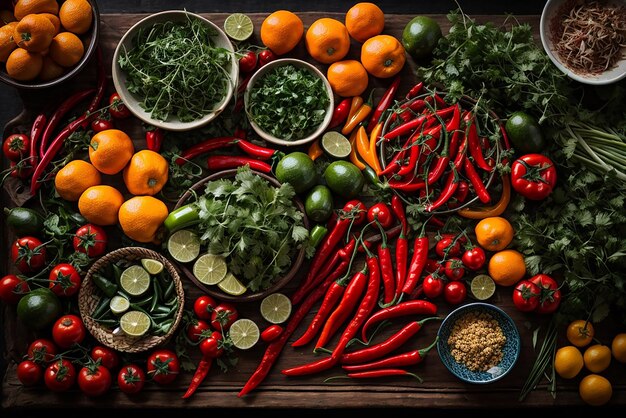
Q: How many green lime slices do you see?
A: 12